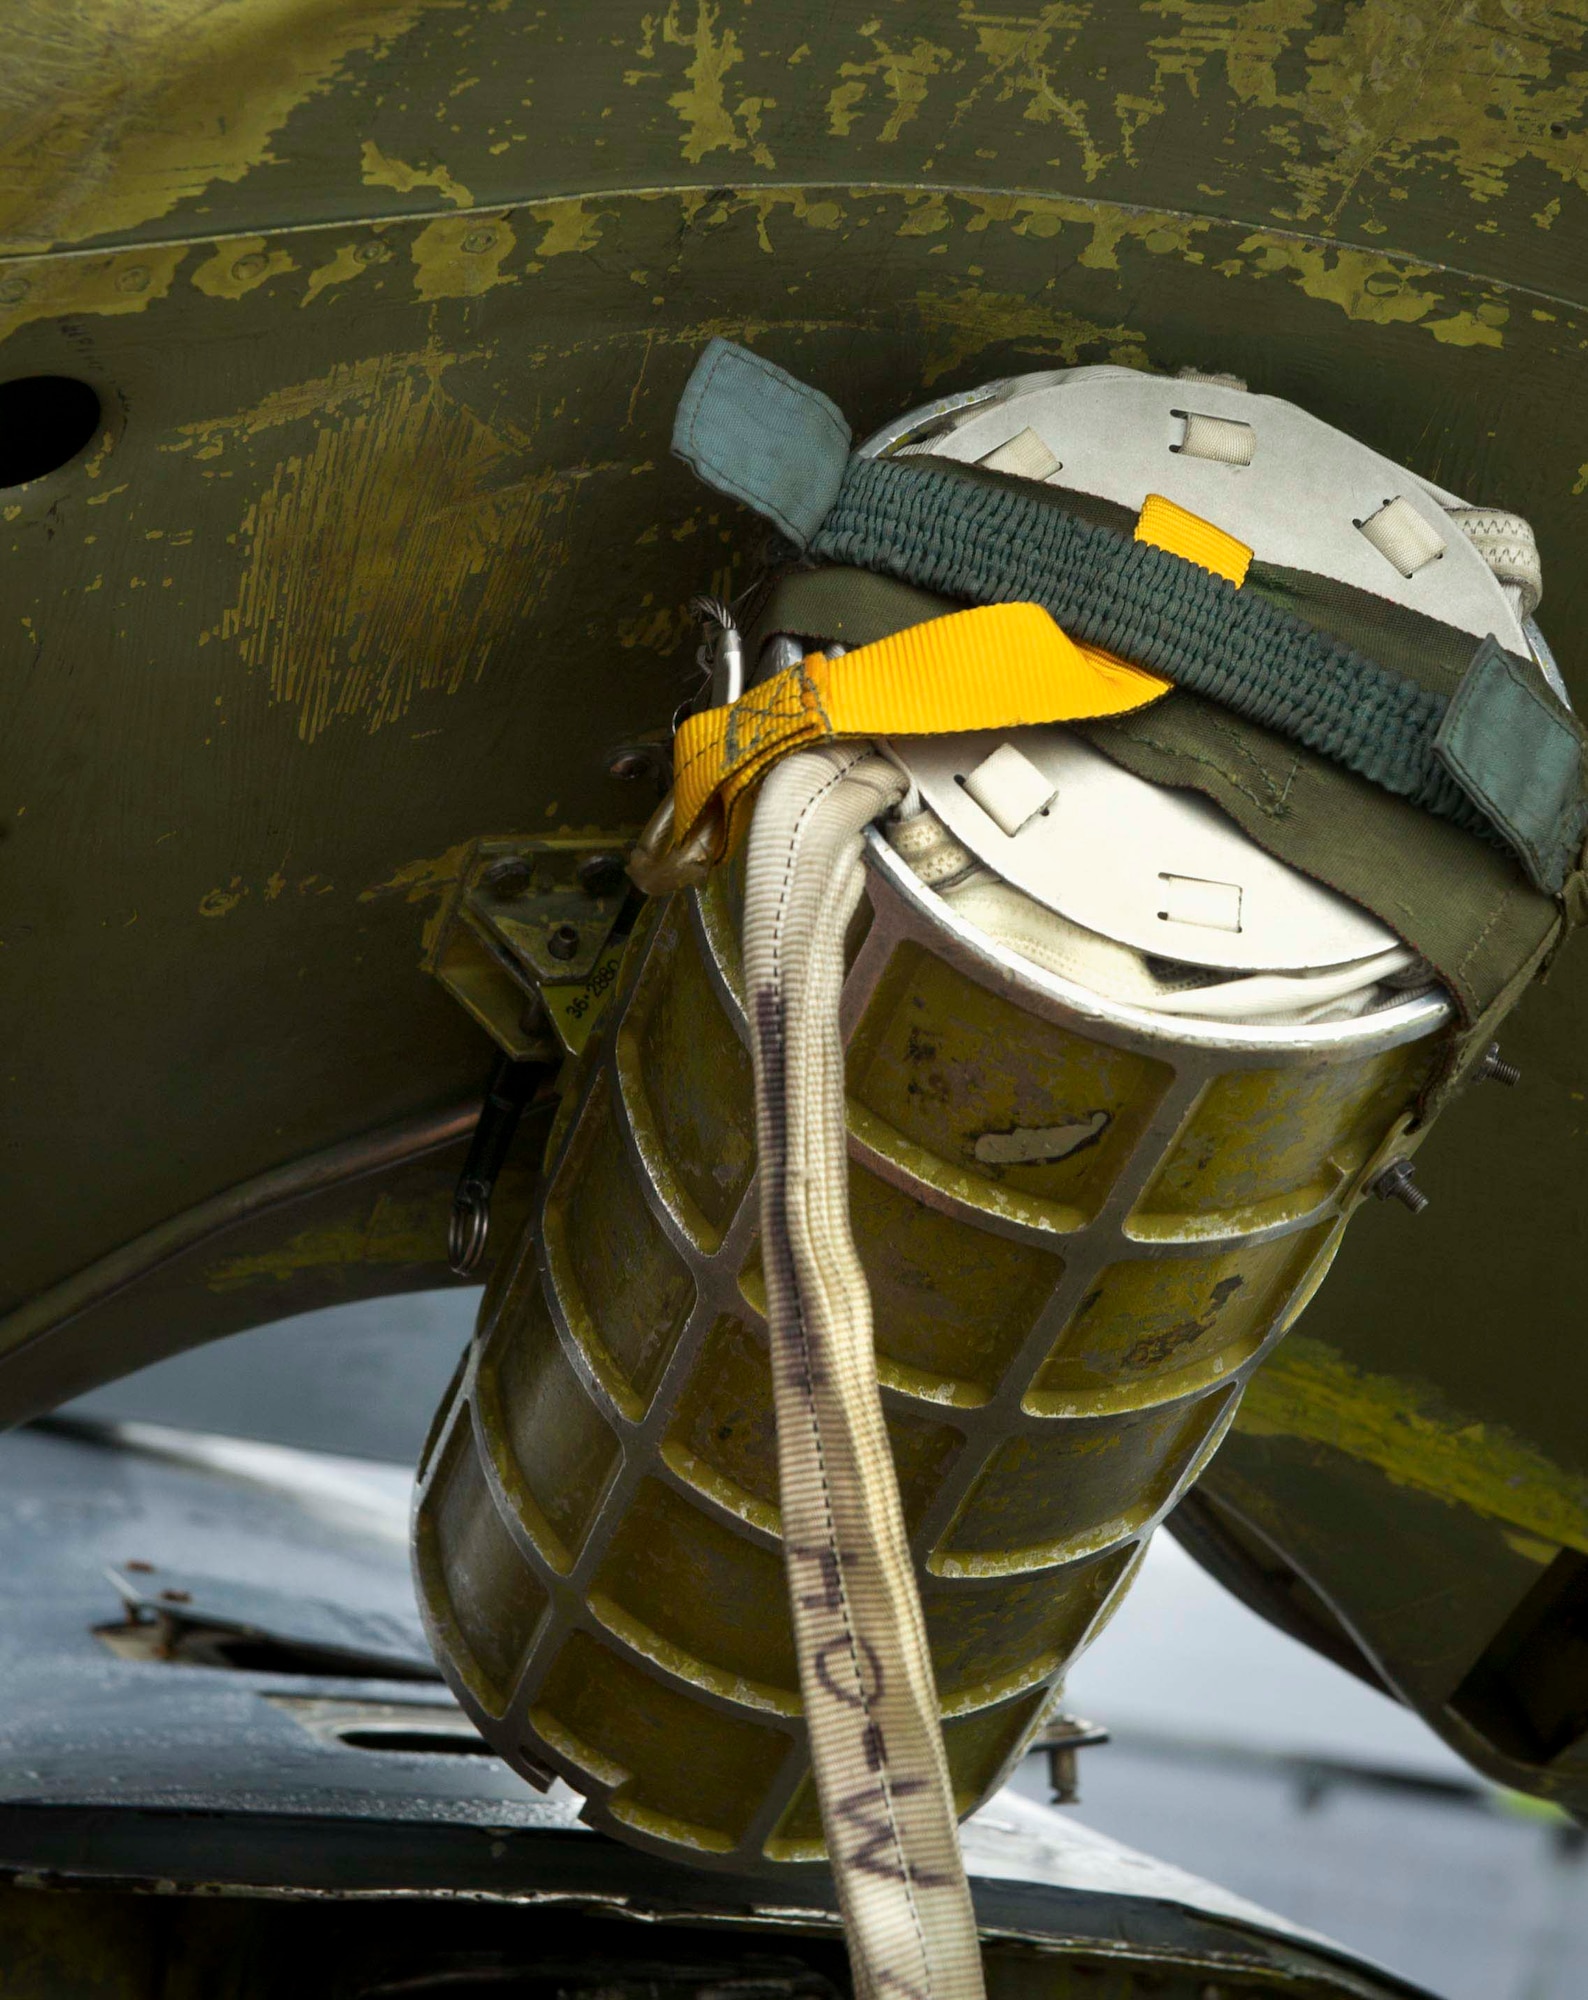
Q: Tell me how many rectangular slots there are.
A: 5